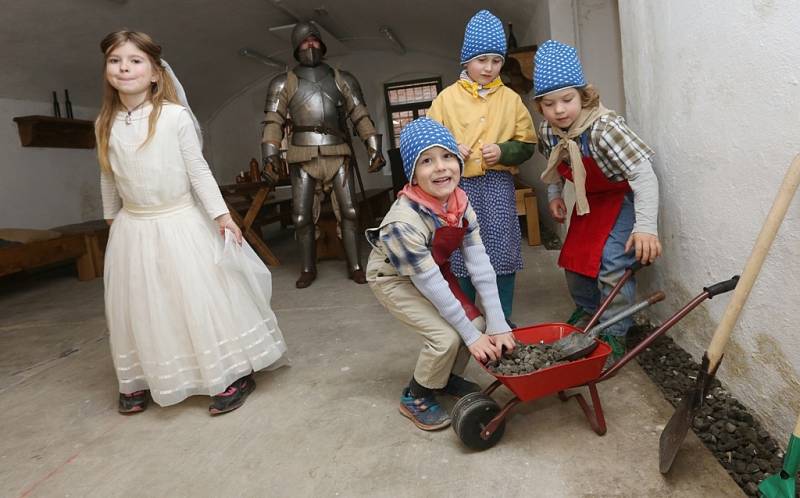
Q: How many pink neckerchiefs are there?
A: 1